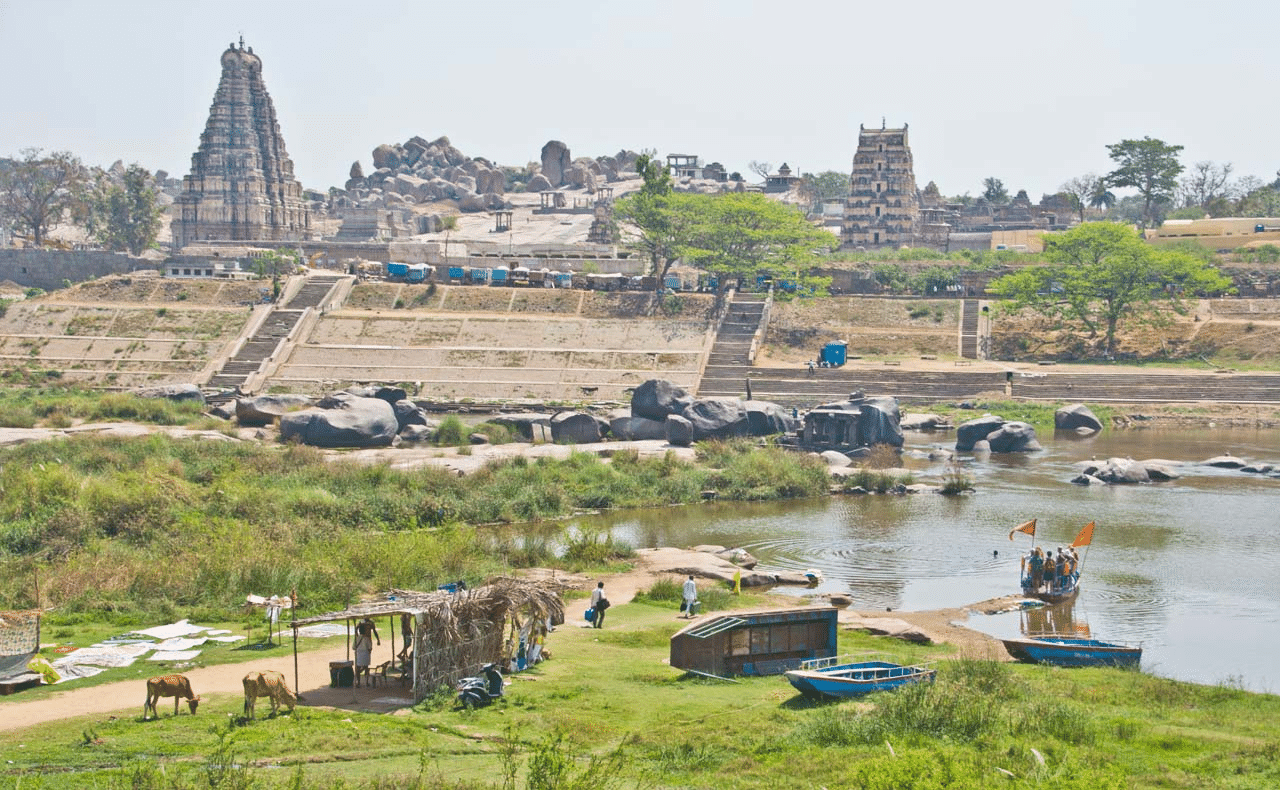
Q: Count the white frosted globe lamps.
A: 0